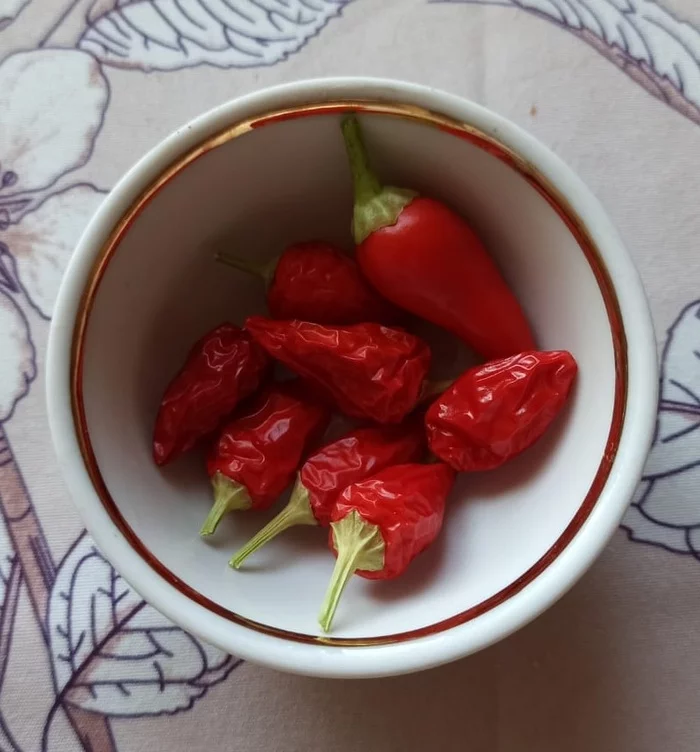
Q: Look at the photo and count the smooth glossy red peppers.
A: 1